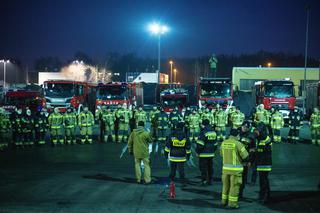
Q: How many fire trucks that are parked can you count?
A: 6